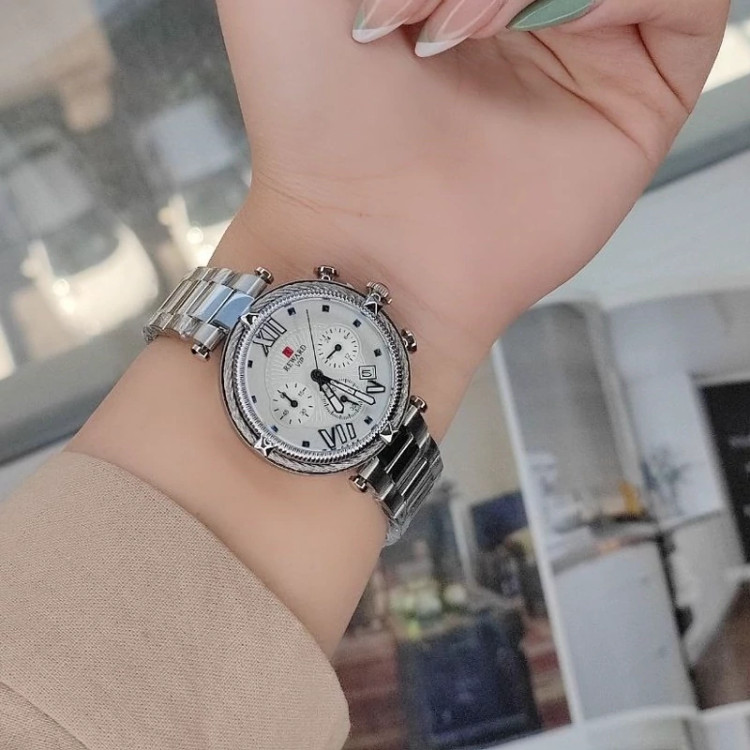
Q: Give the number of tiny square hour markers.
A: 9